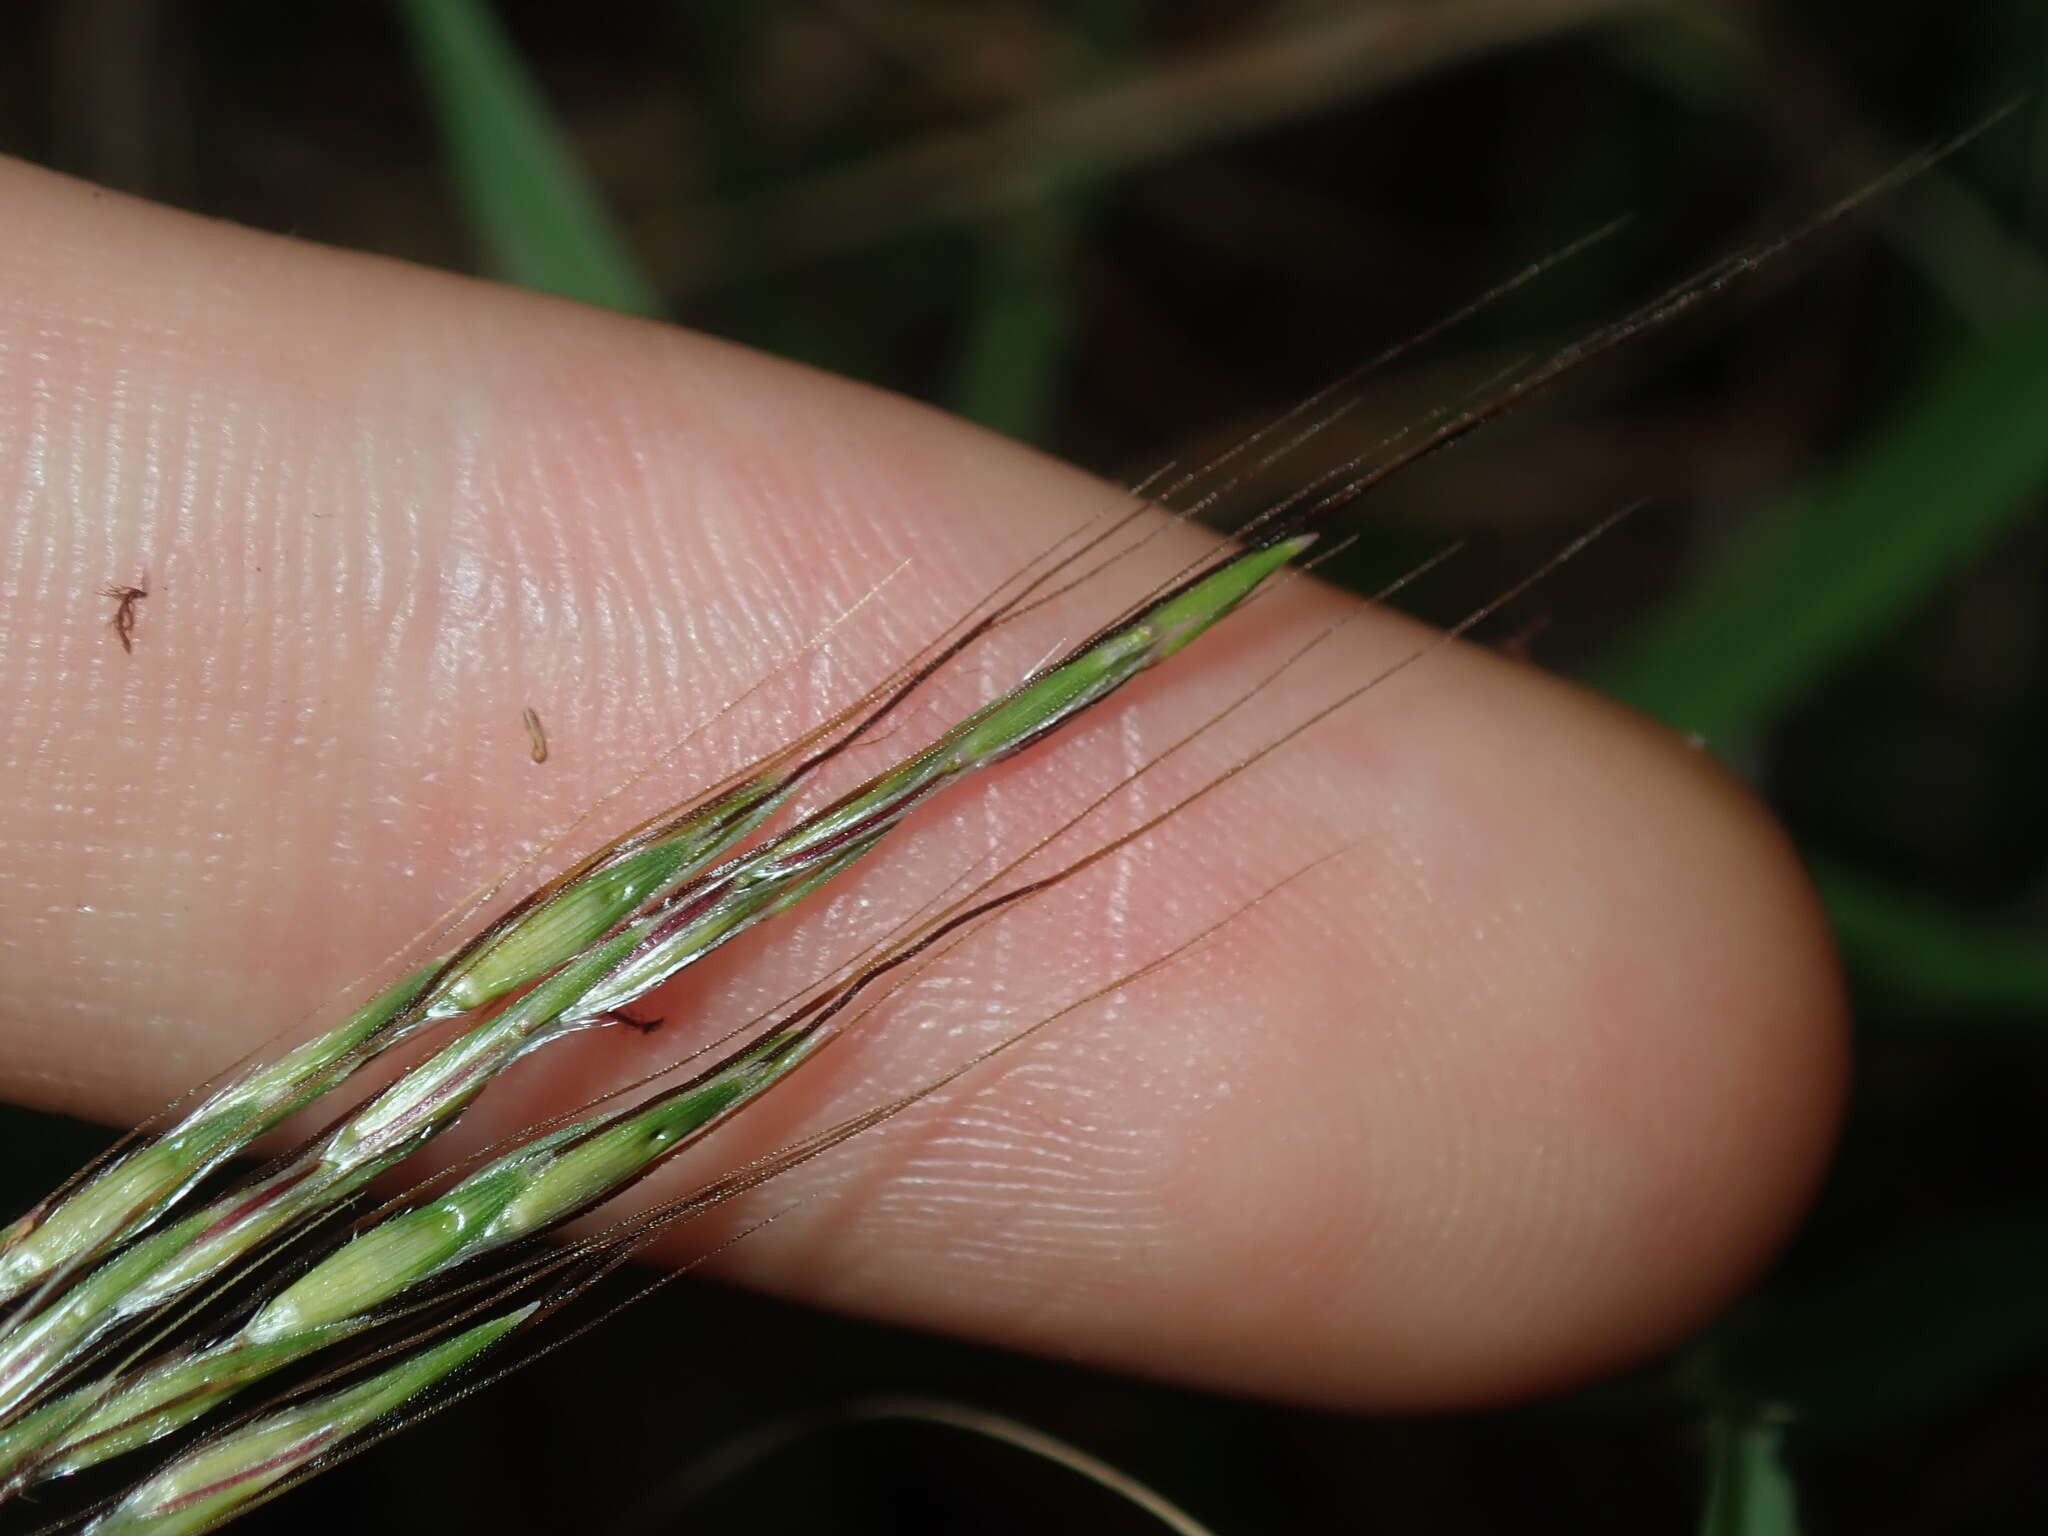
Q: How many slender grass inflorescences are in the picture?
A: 4